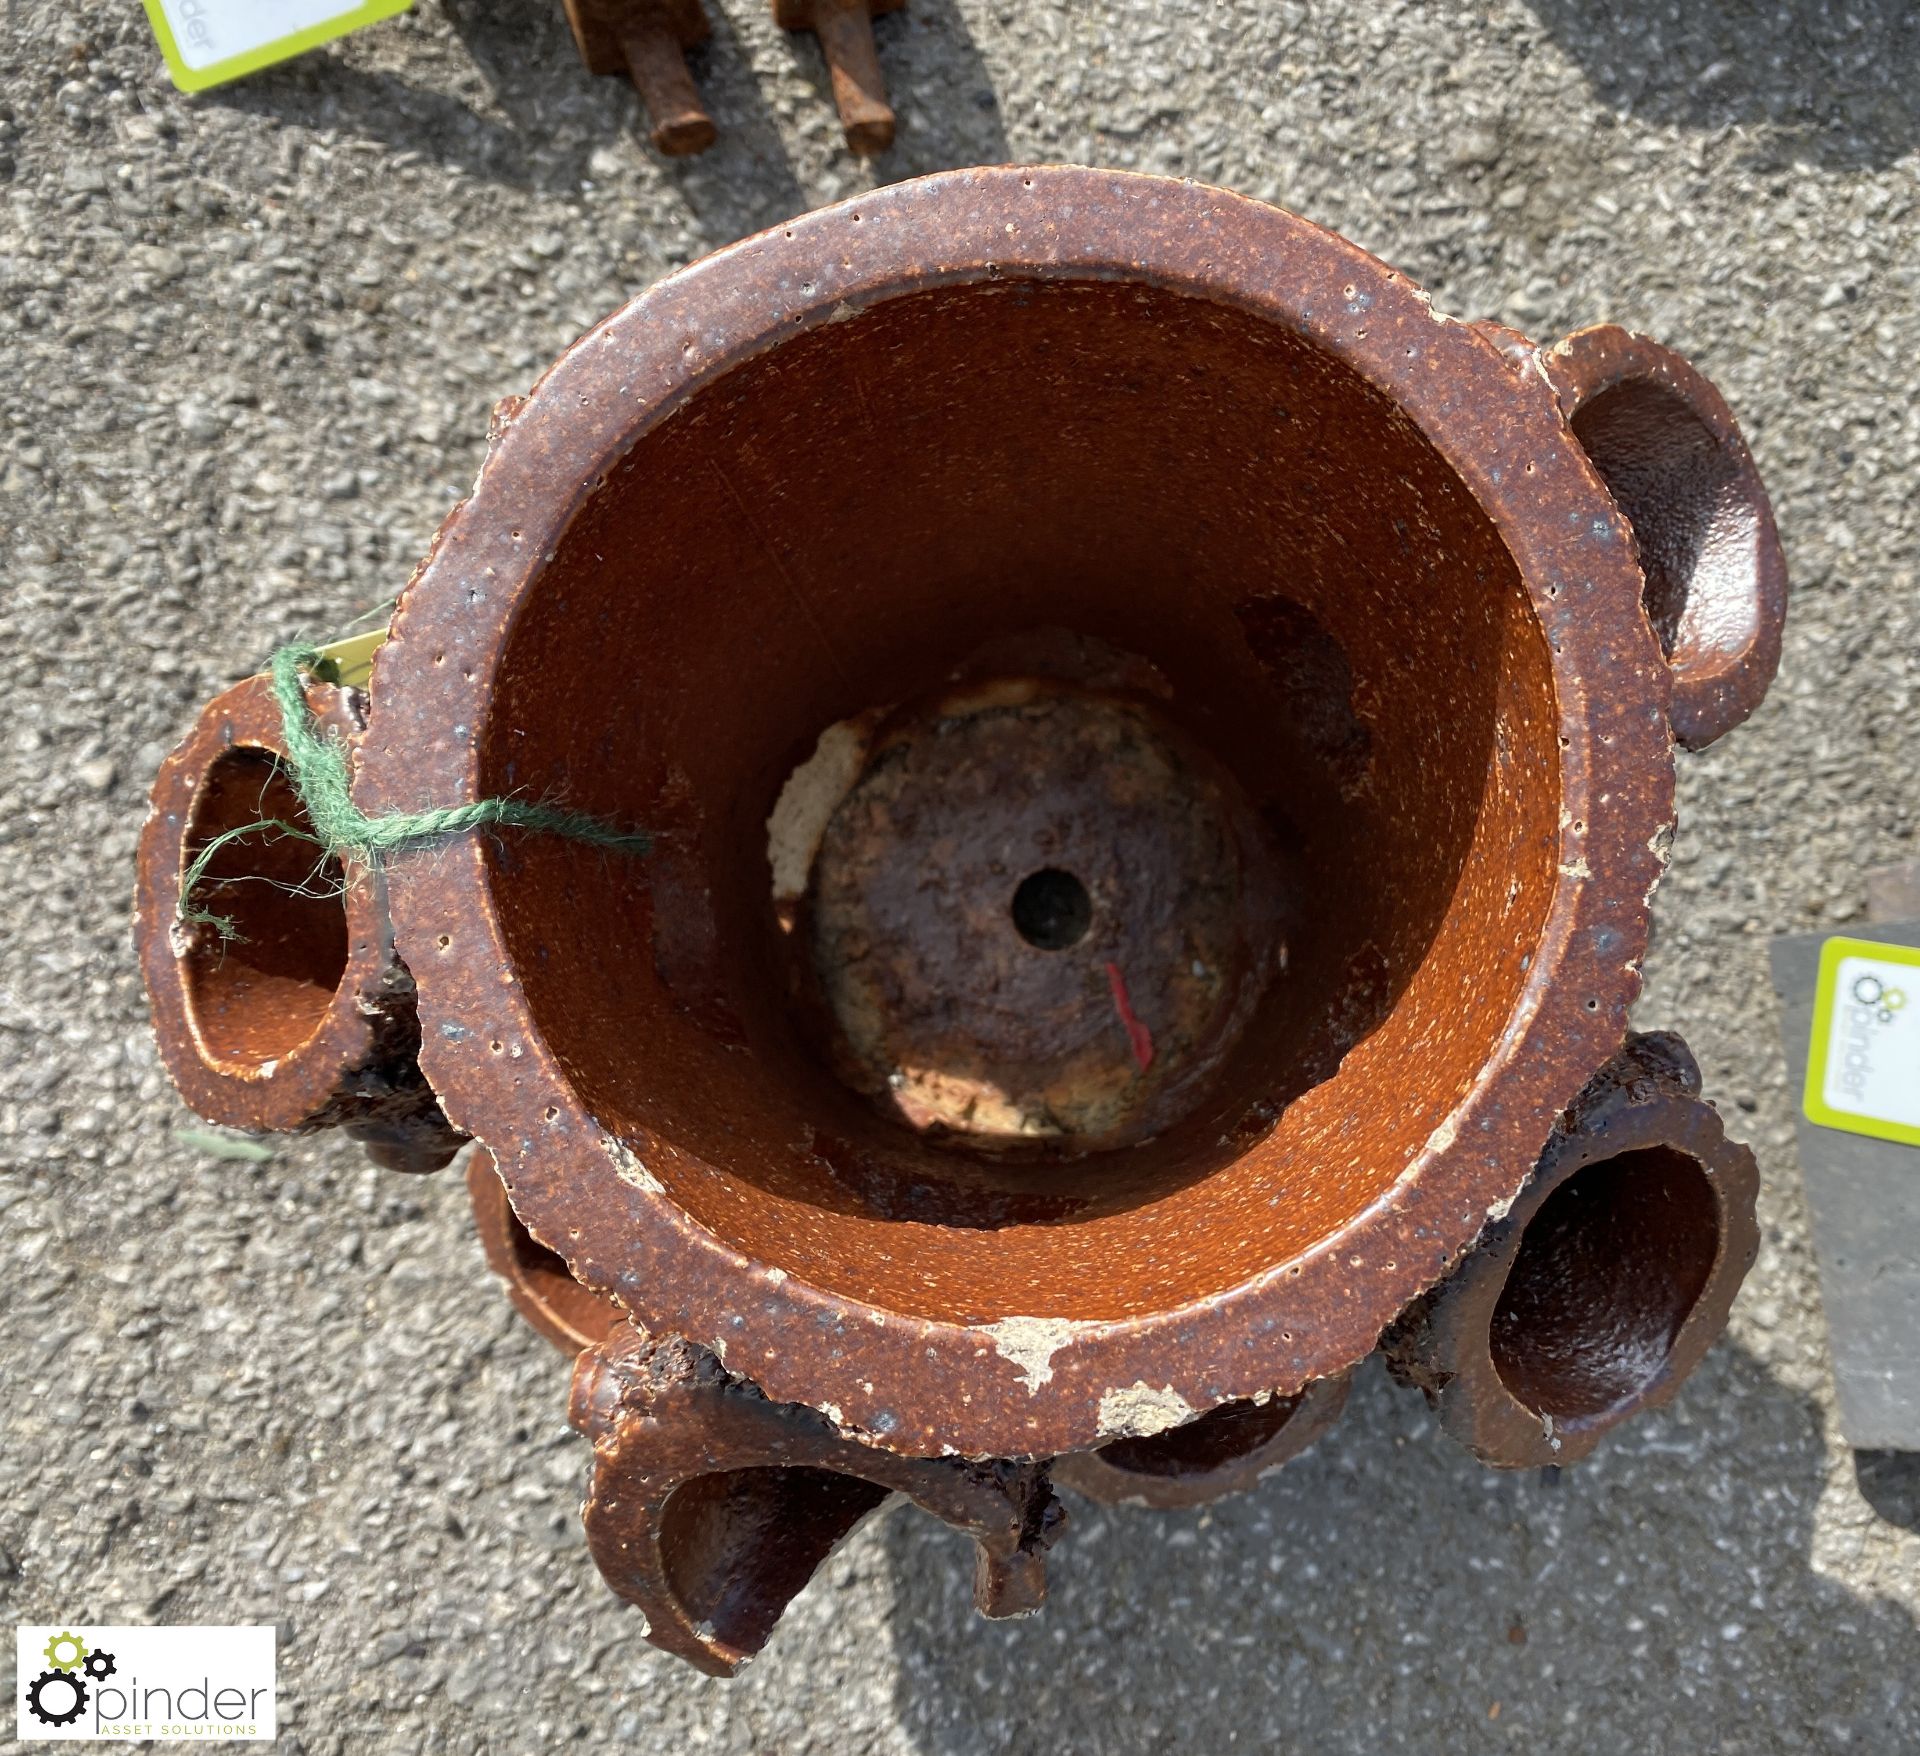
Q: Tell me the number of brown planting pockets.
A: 6